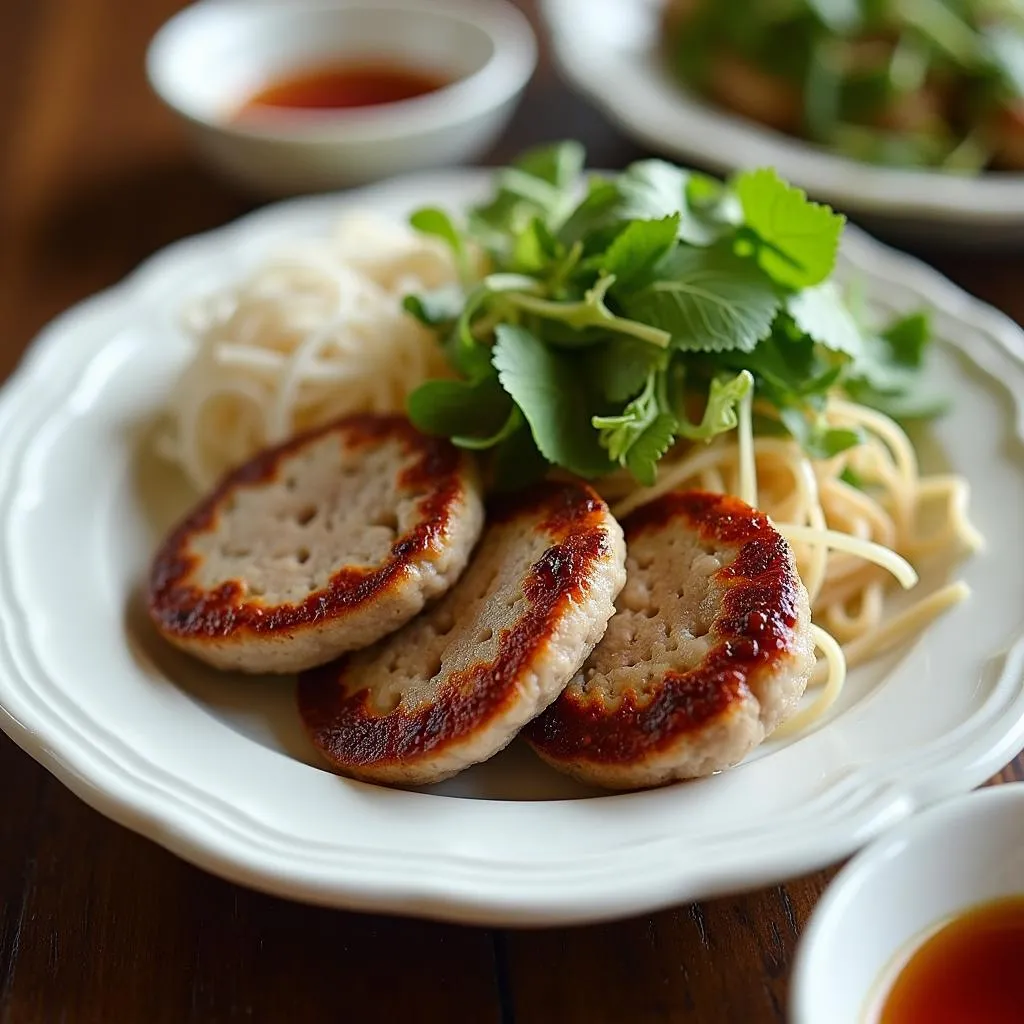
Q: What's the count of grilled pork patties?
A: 3